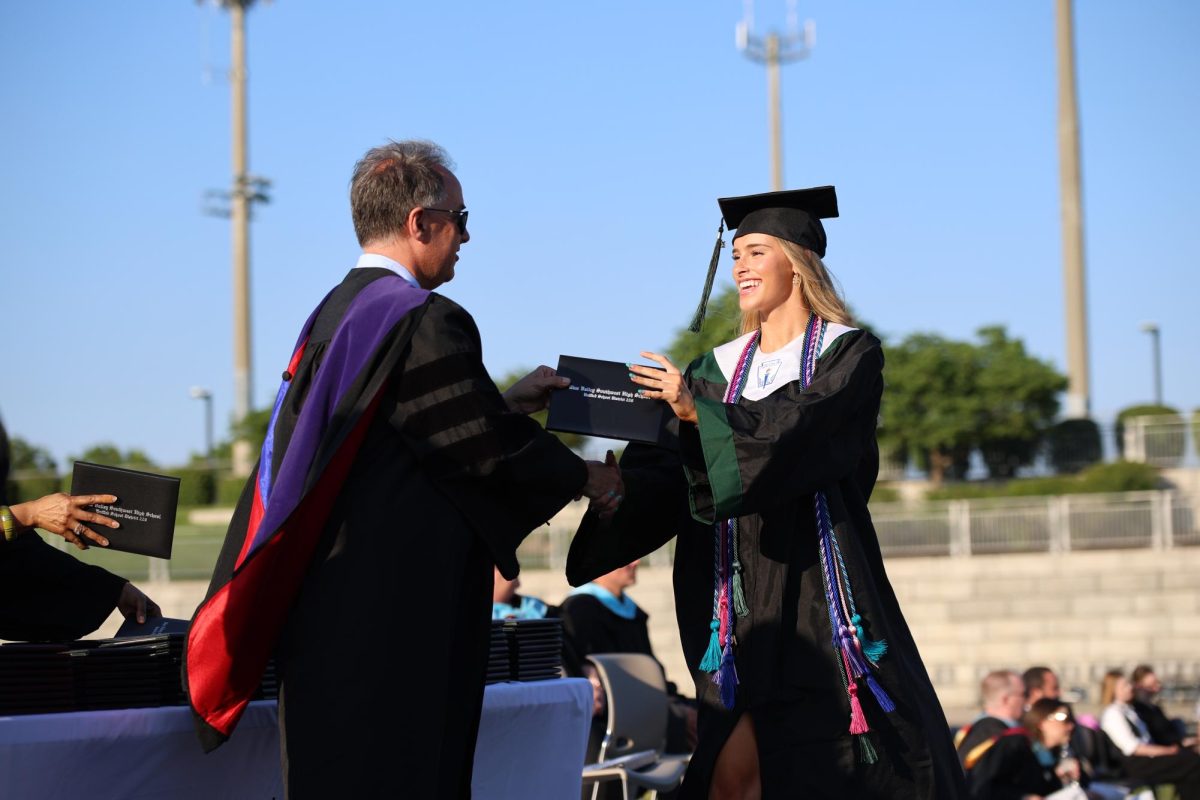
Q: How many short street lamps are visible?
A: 2